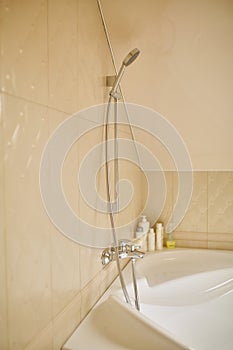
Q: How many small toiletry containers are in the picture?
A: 5